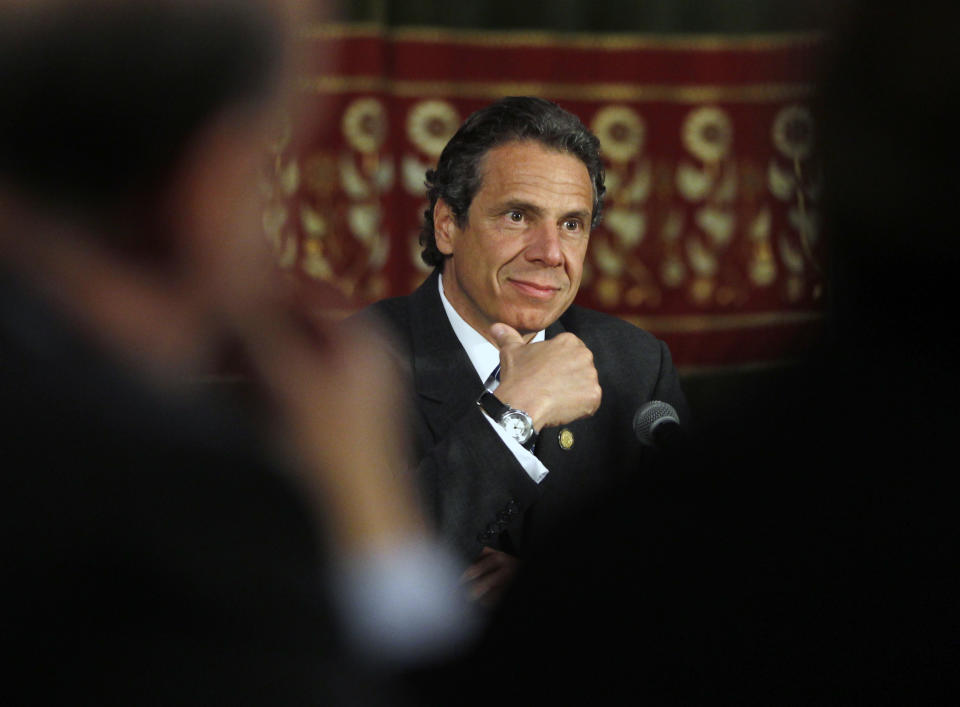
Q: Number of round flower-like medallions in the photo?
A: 5